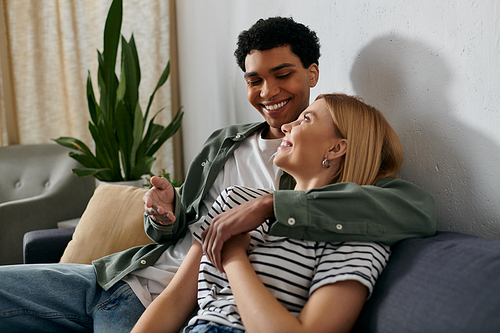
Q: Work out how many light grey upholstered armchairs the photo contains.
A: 1